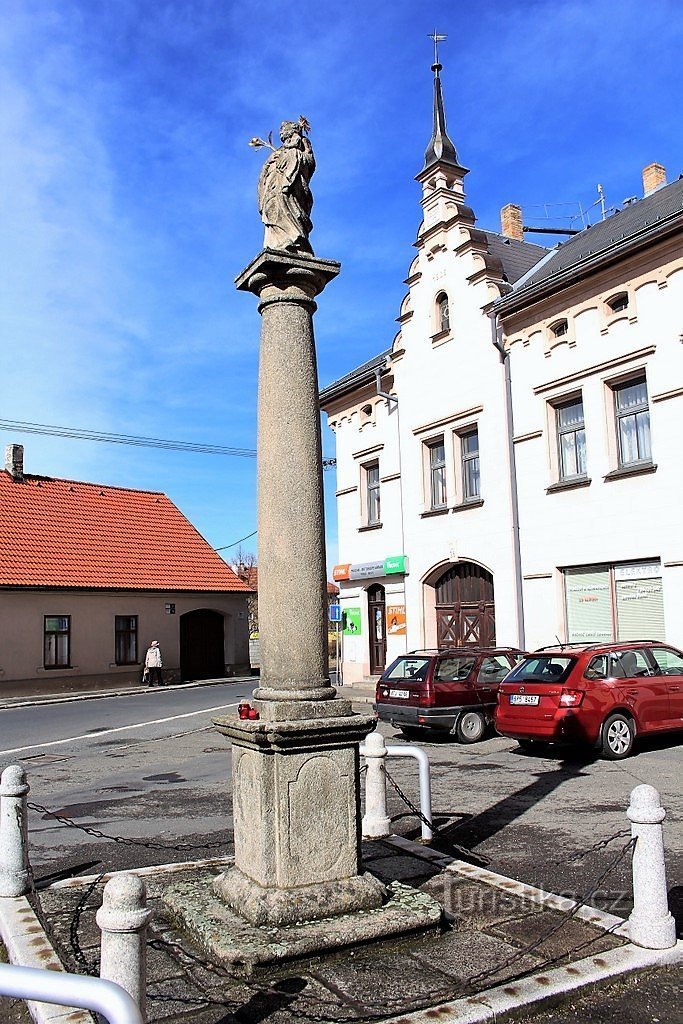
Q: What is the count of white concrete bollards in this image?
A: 4